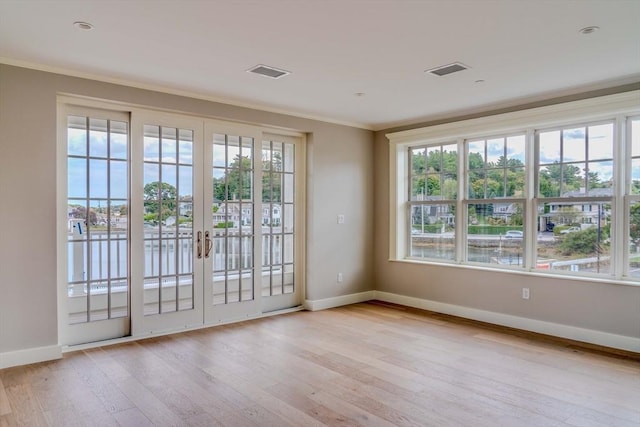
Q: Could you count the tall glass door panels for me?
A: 4